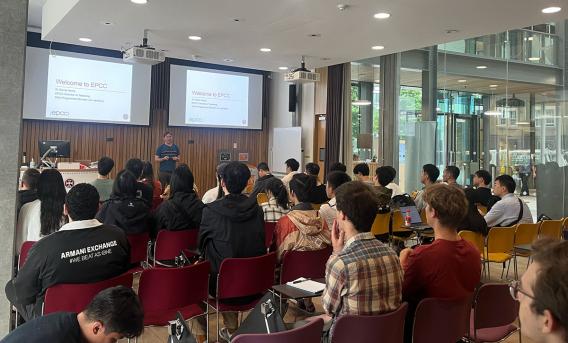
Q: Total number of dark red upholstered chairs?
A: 12